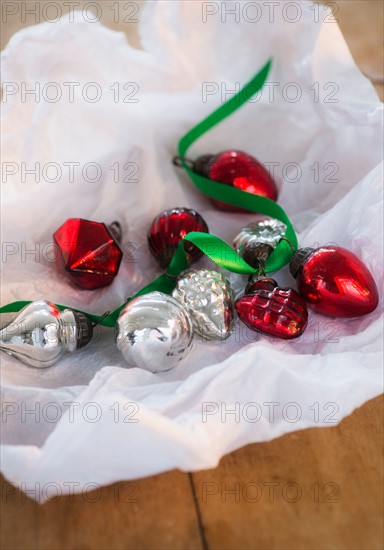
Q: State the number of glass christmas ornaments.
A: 9